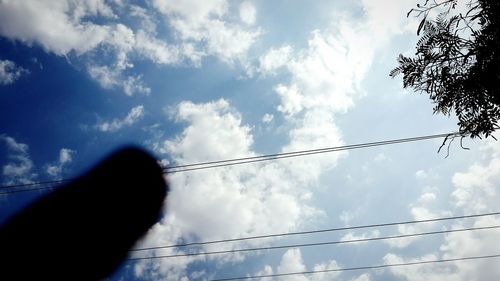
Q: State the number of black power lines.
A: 5